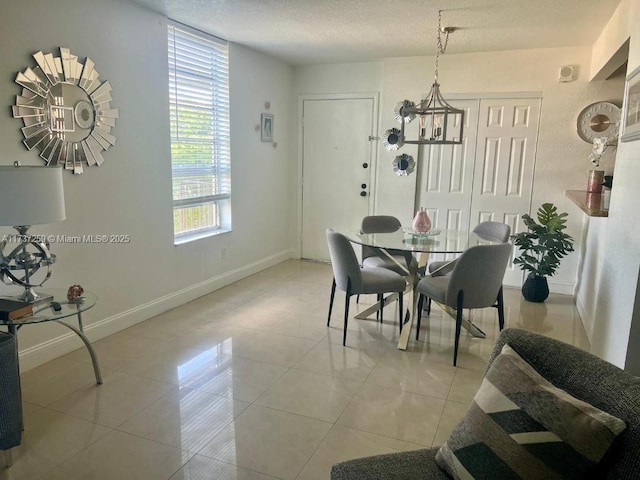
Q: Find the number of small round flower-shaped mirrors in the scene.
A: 3